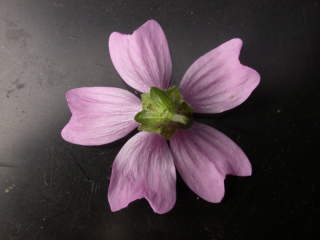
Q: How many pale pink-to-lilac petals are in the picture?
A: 5